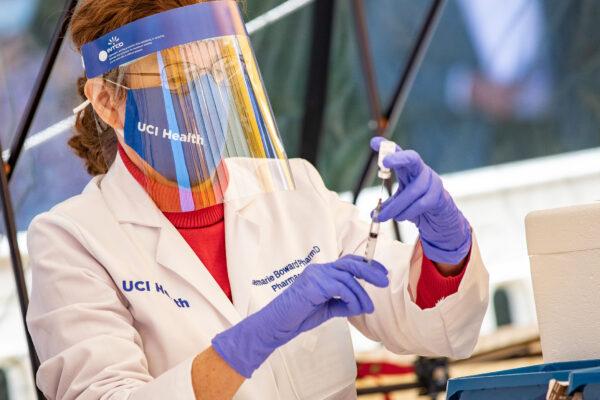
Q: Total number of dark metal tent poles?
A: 5